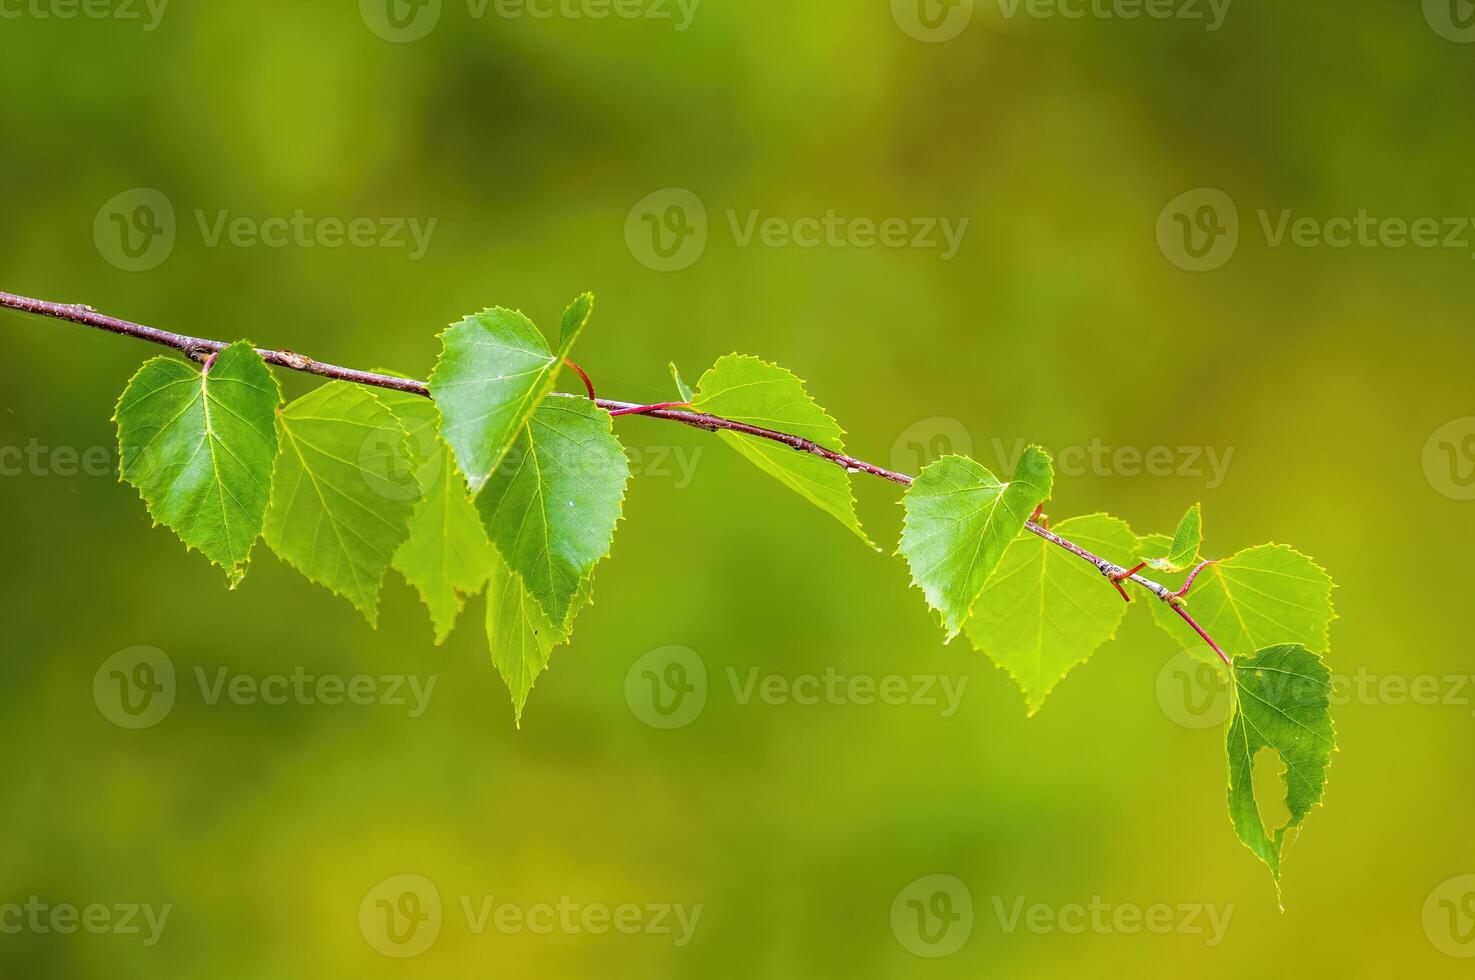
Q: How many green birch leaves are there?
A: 12